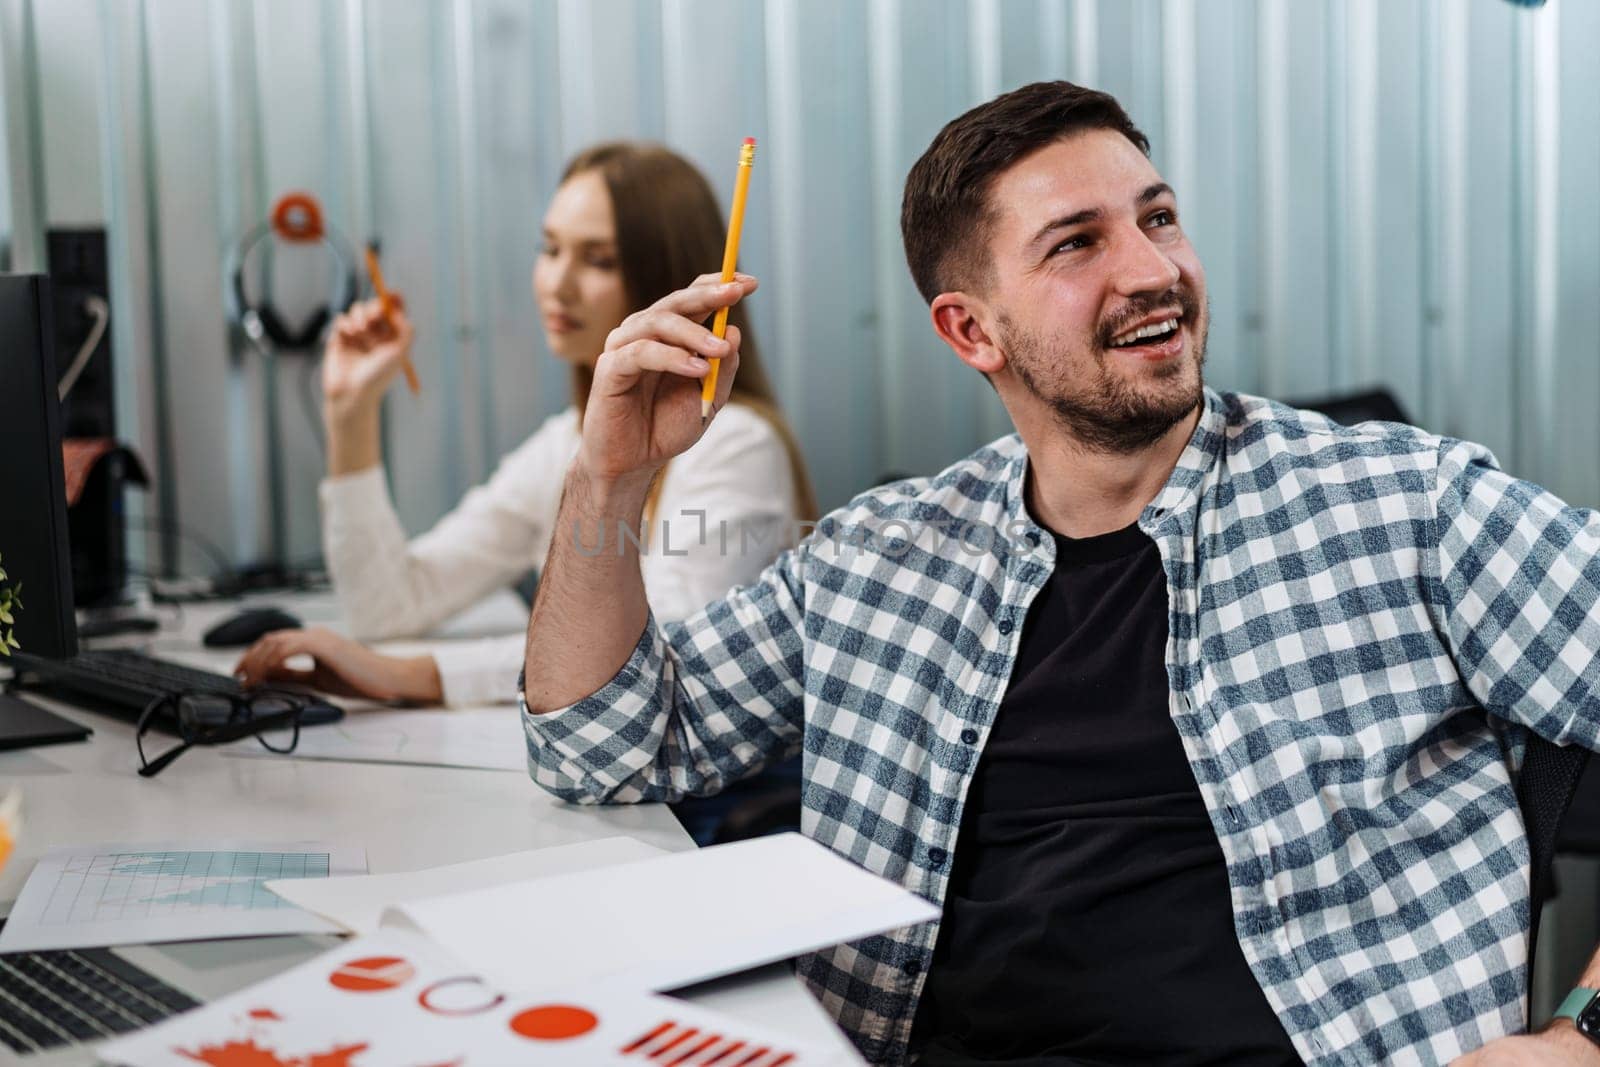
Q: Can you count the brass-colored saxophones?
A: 0